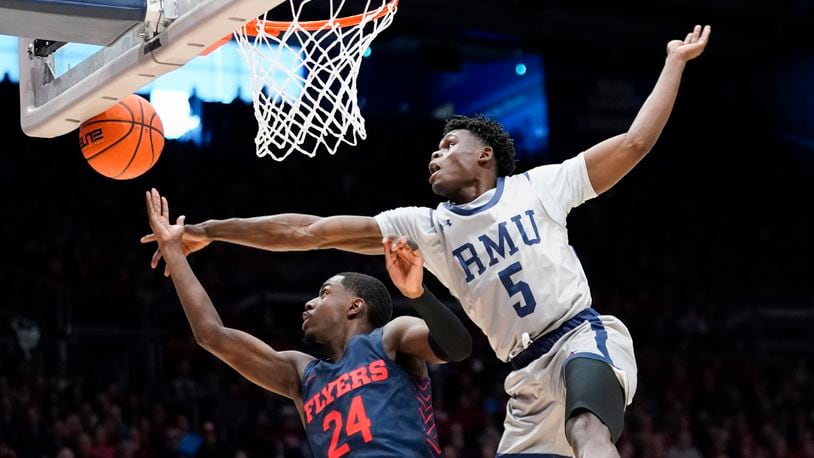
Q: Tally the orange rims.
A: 1